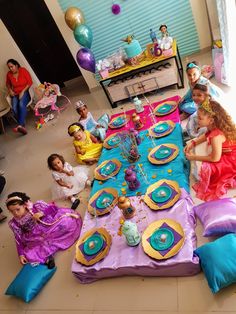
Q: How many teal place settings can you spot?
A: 10